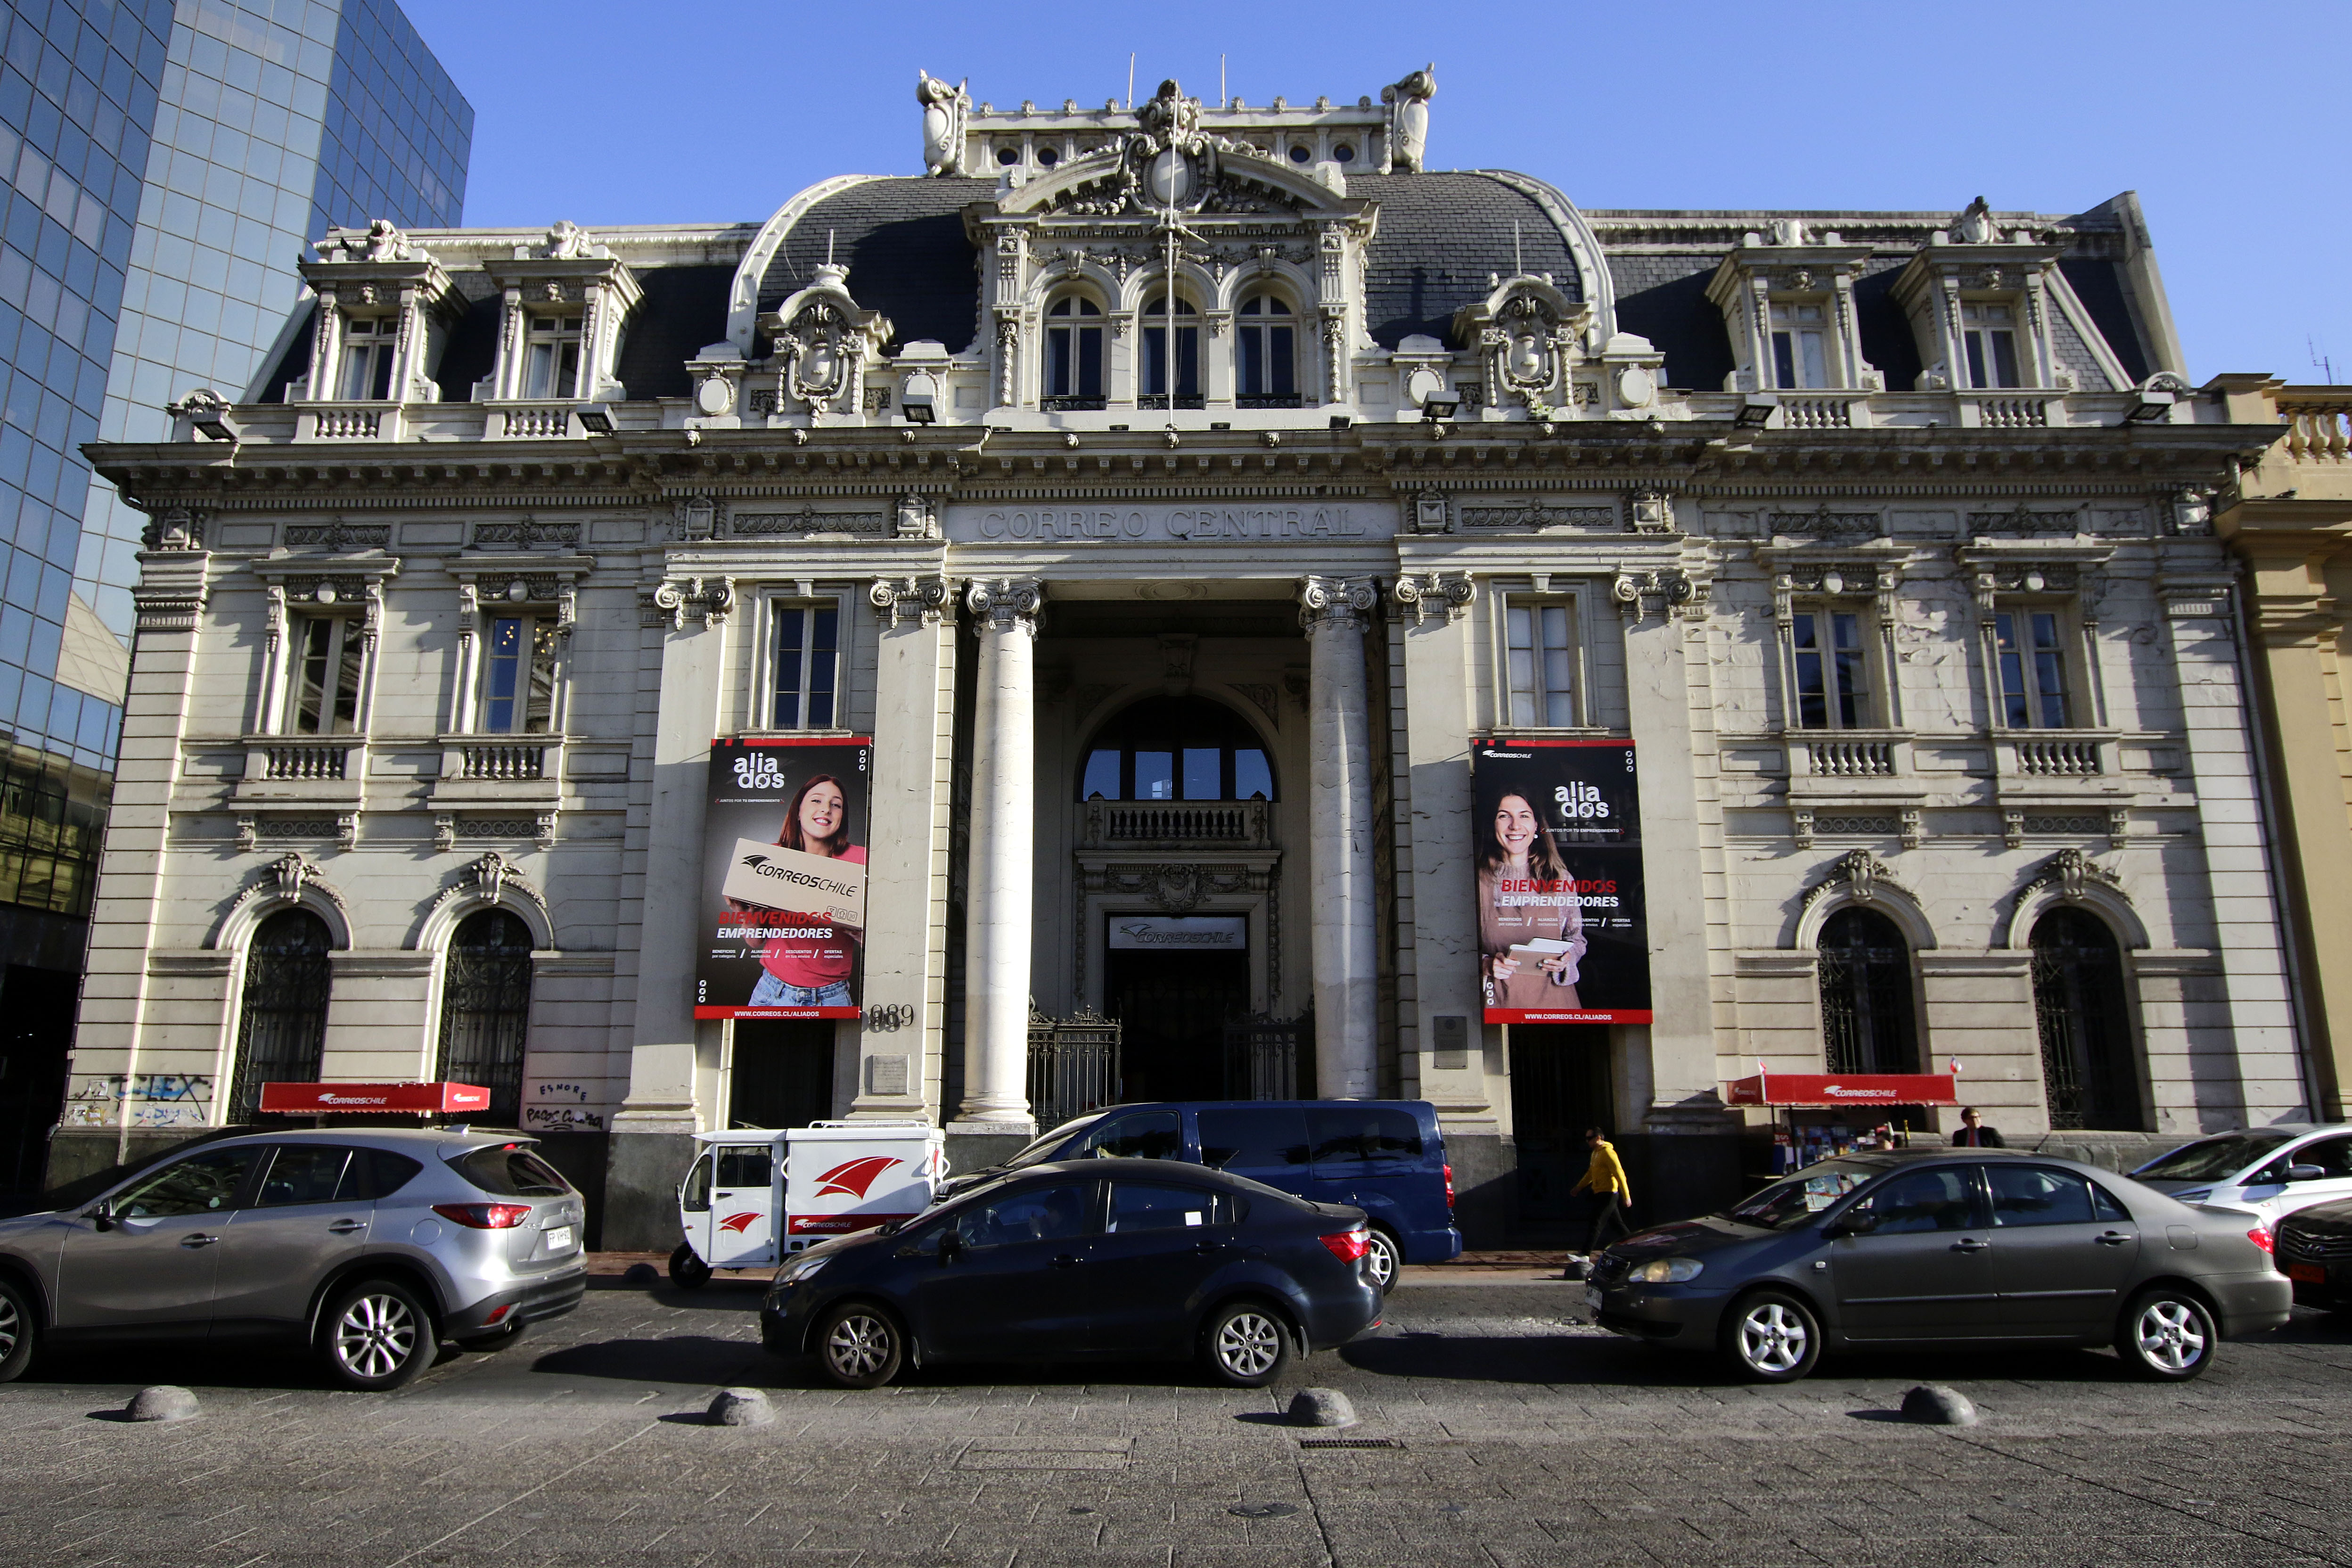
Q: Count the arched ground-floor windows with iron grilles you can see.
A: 4